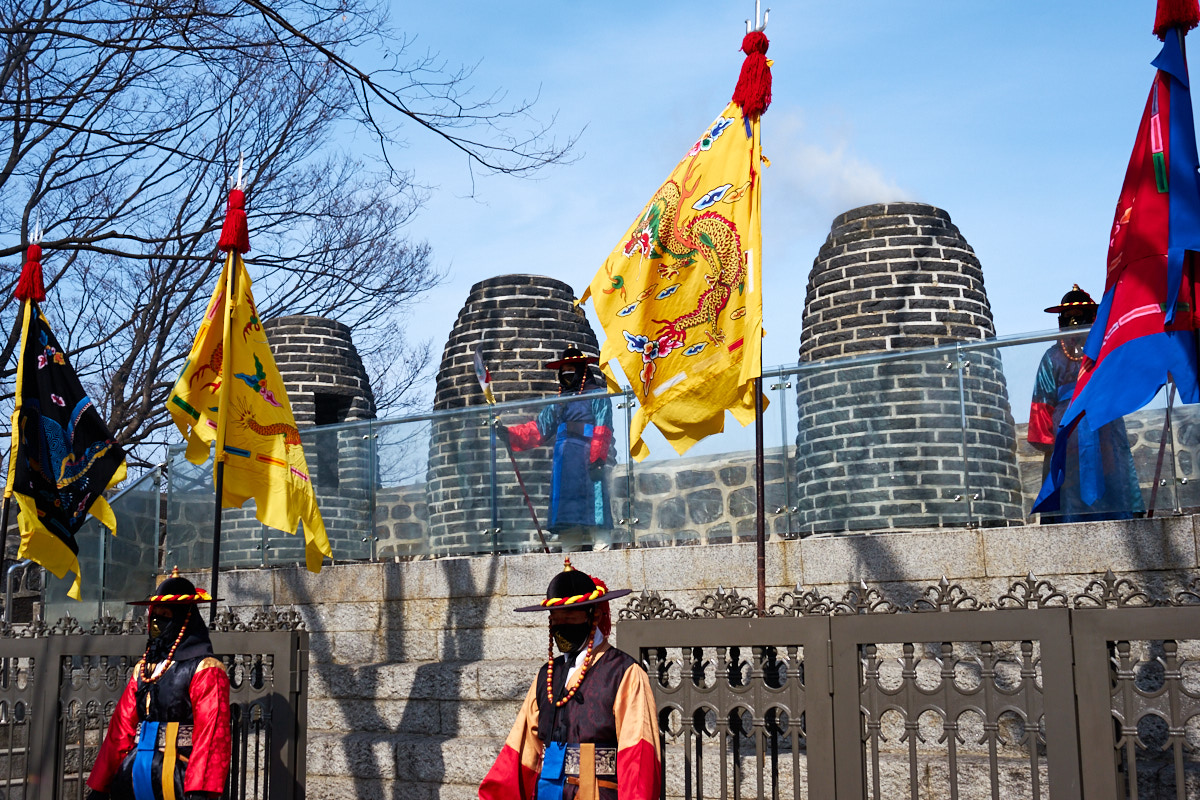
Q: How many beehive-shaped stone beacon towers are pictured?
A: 3